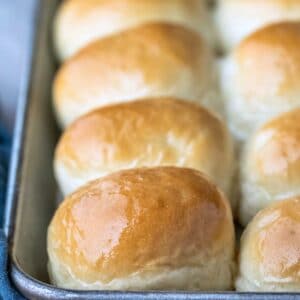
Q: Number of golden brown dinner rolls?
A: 8